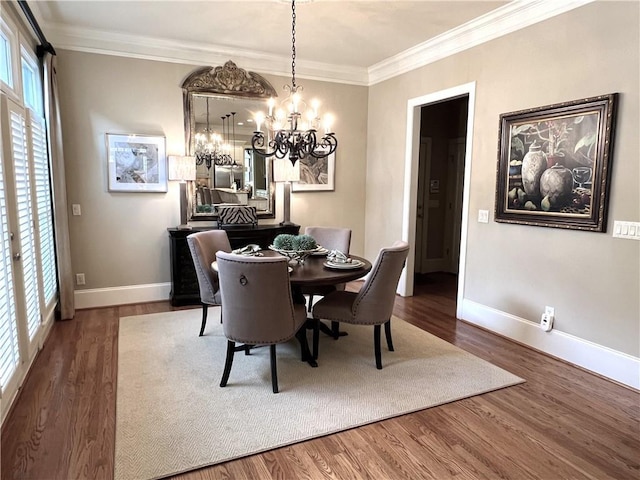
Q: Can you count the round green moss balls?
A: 2